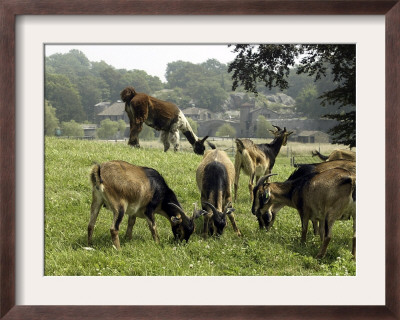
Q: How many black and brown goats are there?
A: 6